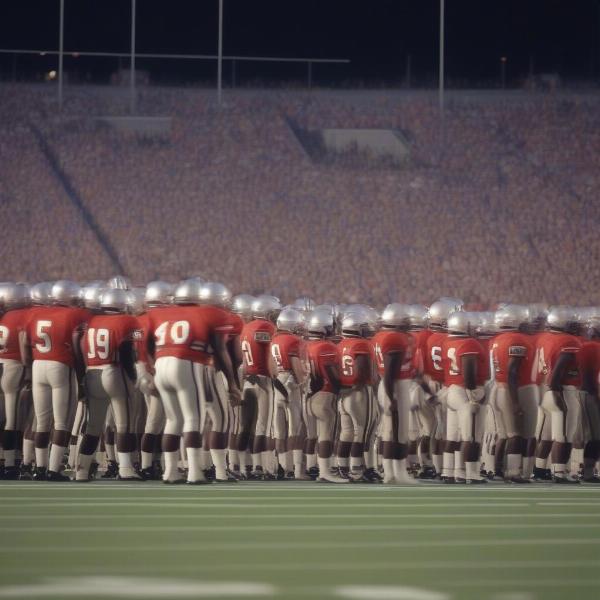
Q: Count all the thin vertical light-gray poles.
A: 4